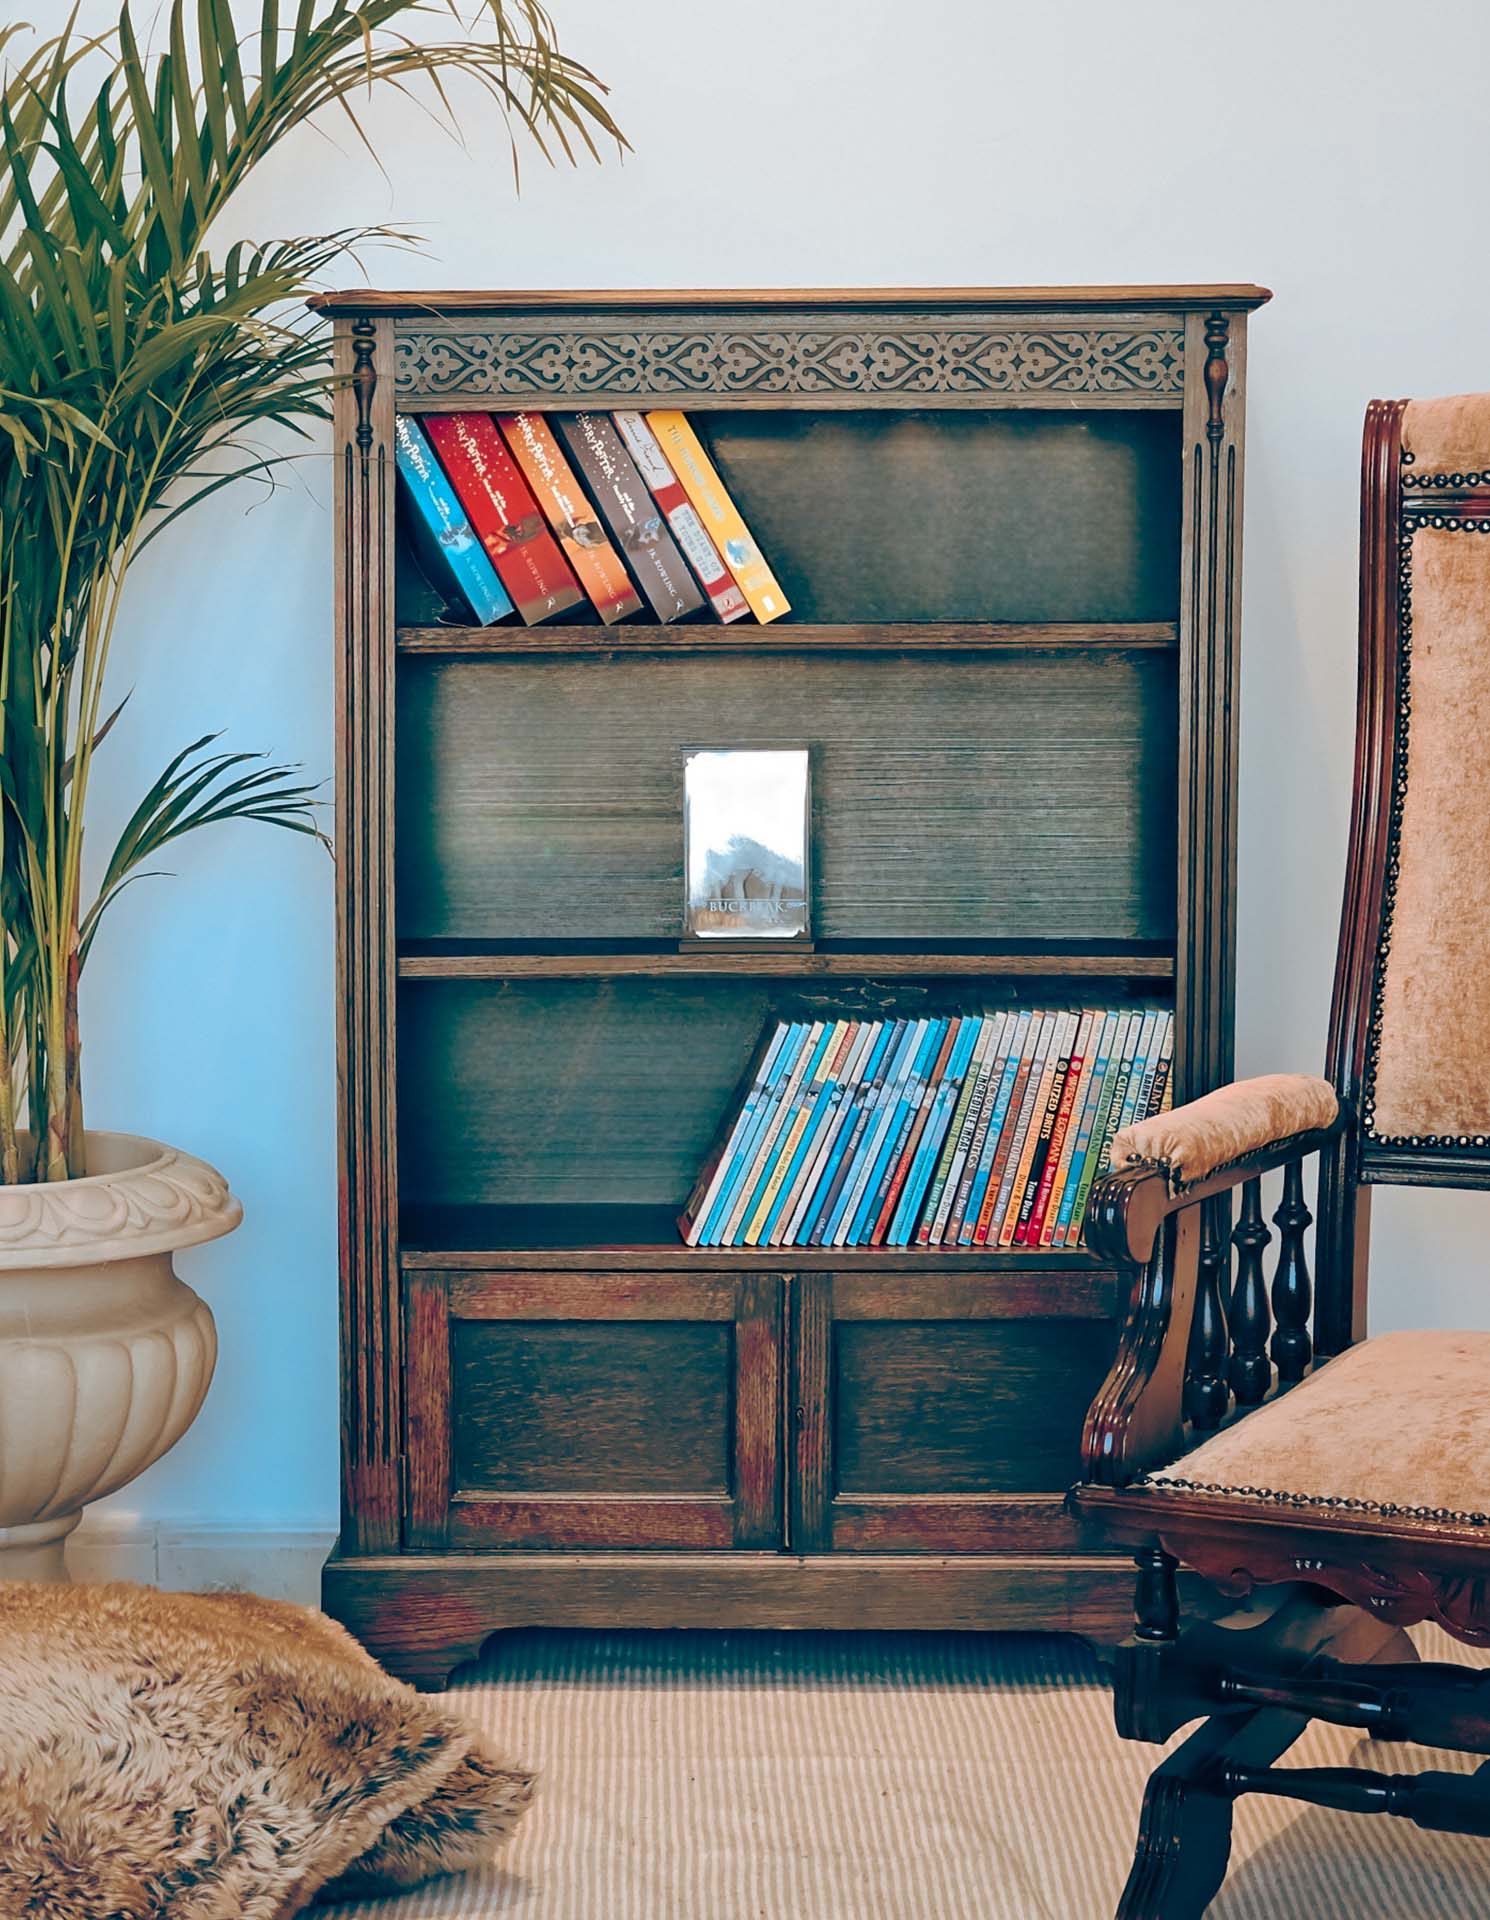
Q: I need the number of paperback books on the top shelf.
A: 6